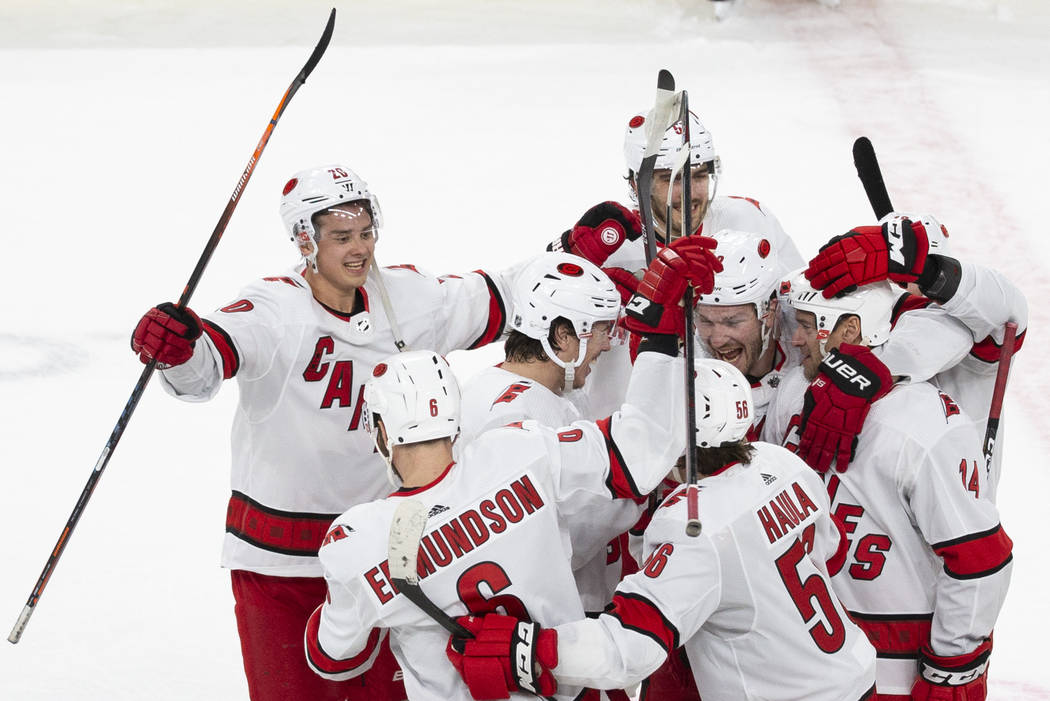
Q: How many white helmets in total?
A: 8